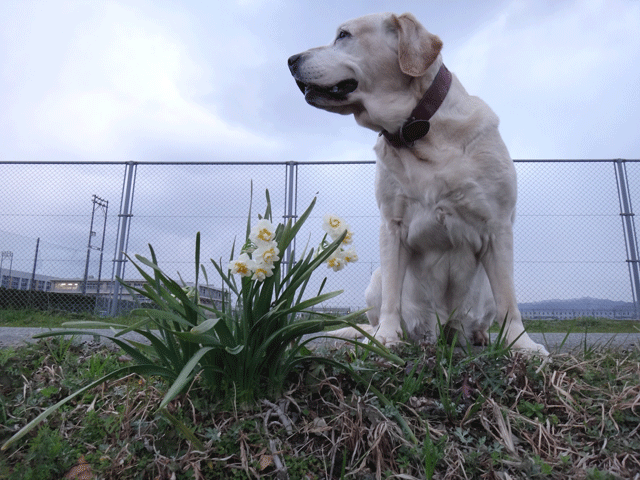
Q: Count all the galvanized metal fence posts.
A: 3